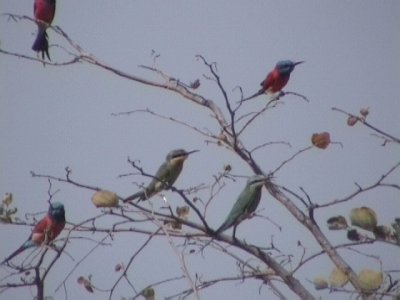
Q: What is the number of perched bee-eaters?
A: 5